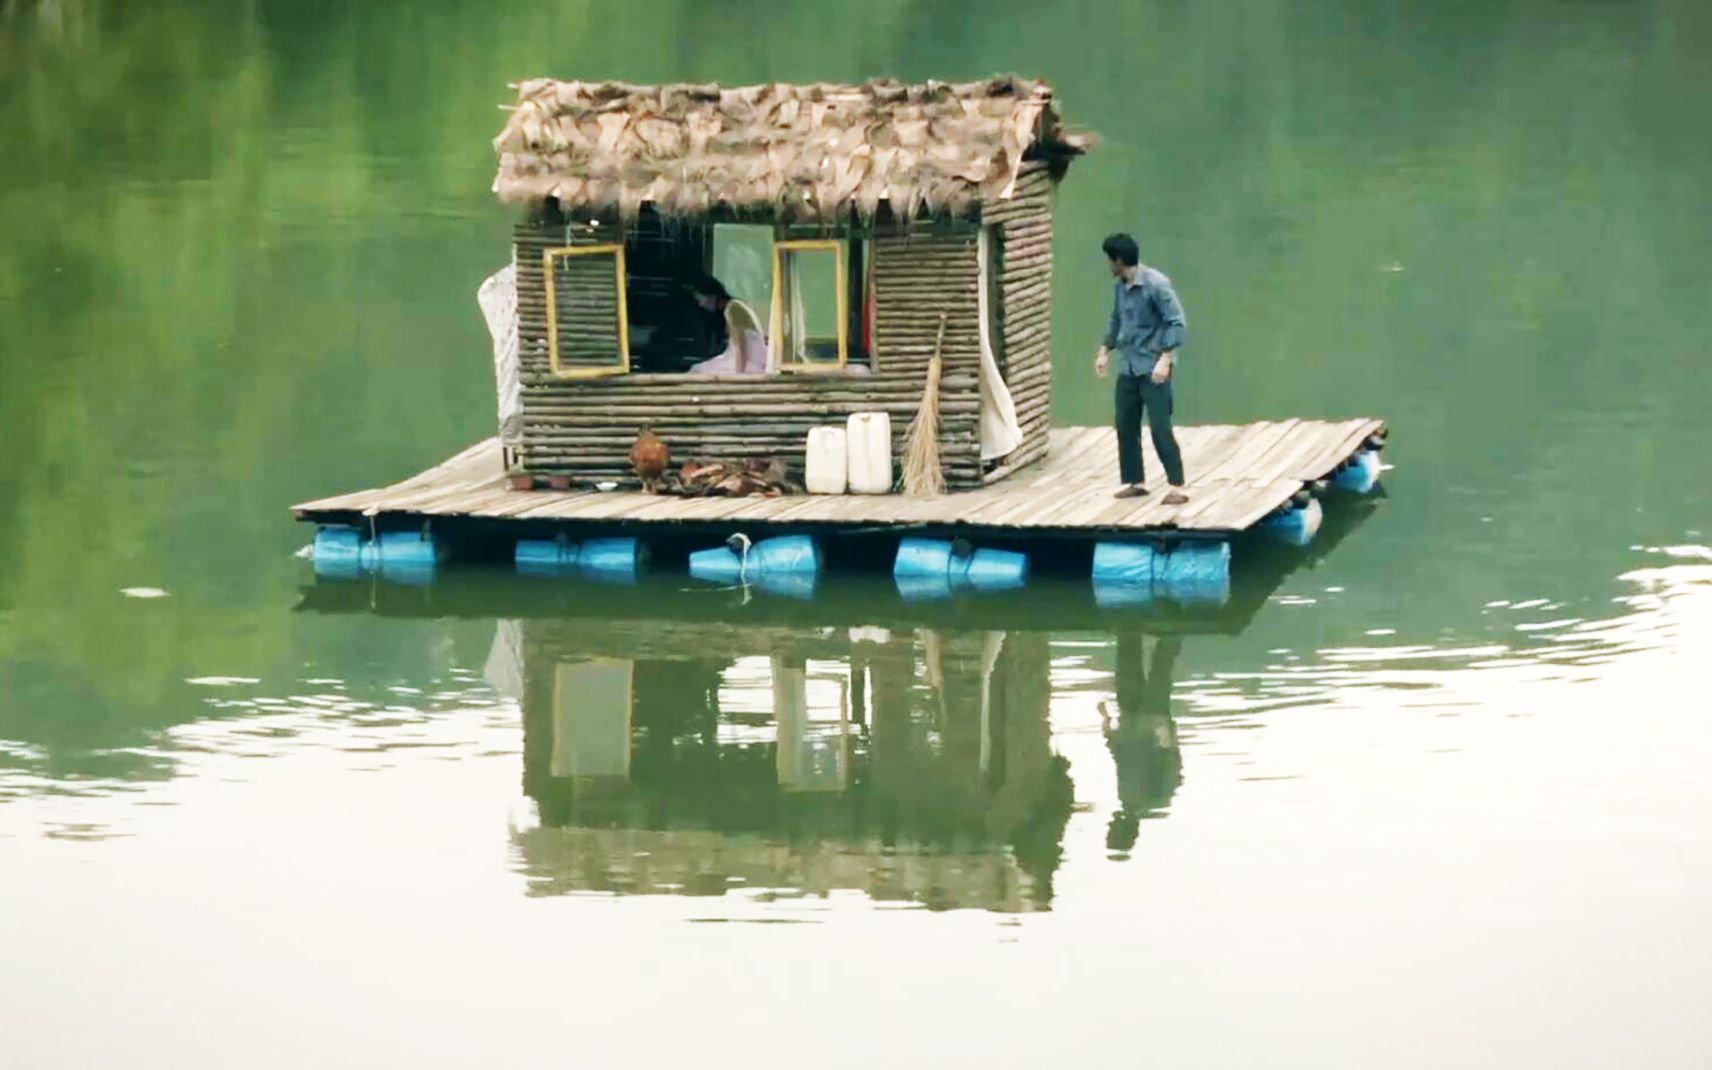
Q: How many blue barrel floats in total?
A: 7